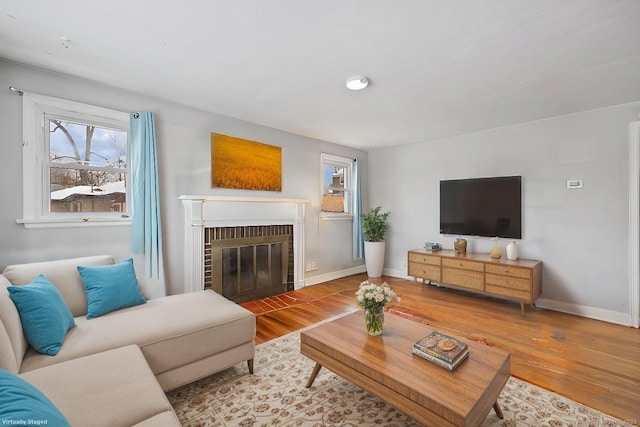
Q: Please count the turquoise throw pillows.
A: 3